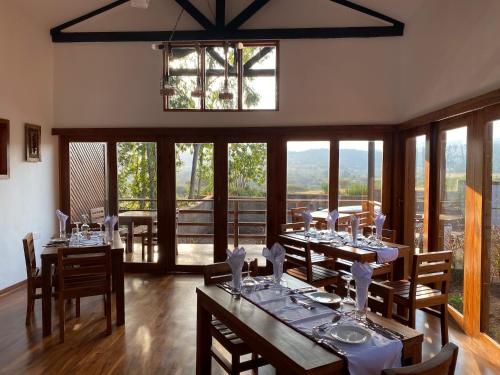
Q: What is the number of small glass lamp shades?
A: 3